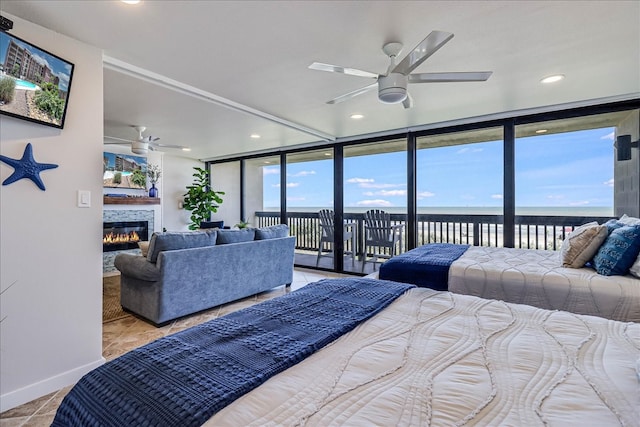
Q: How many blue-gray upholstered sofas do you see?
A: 1